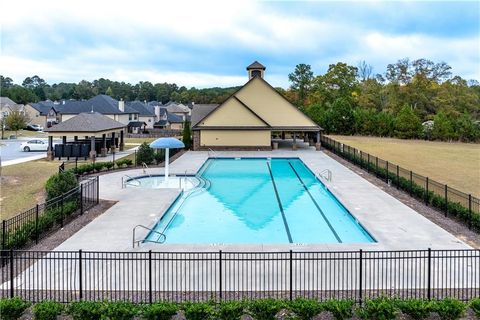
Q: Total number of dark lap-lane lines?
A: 2